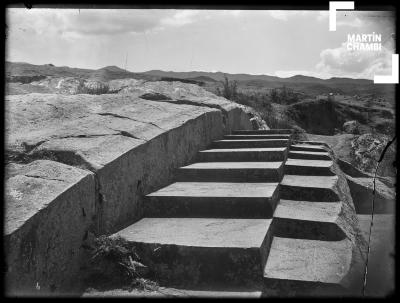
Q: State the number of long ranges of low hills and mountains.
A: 1